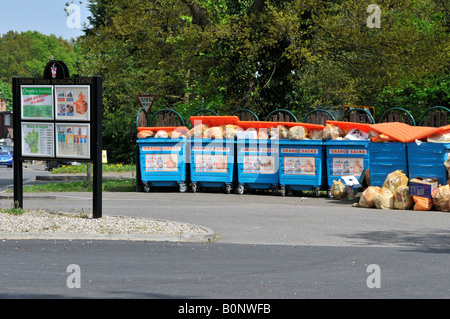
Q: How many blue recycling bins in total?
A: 7